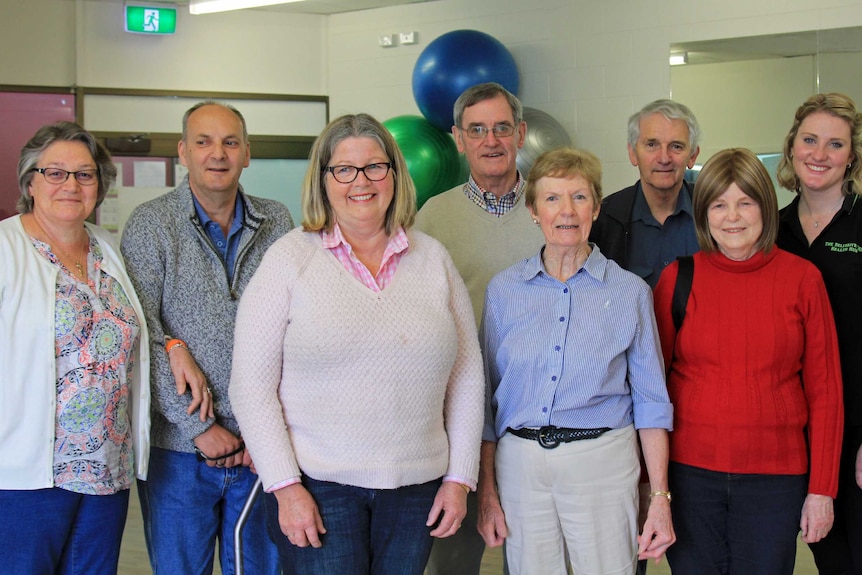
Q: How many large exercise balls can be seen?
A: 3